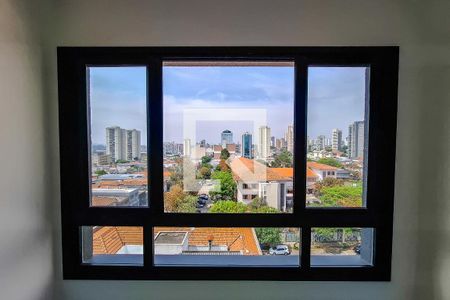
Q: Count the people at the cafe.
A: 0